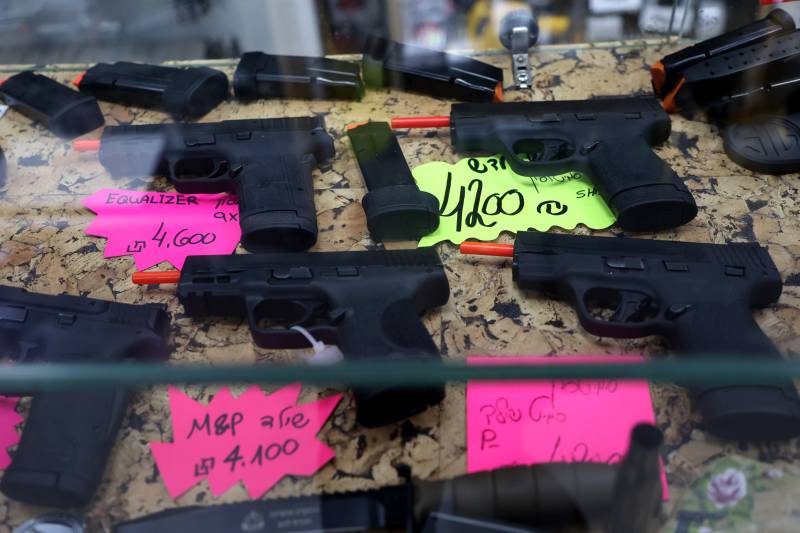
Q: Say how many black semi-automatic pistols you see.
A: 5